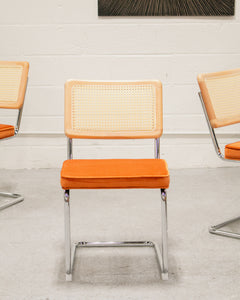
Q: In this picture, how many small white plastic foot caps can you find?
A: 2